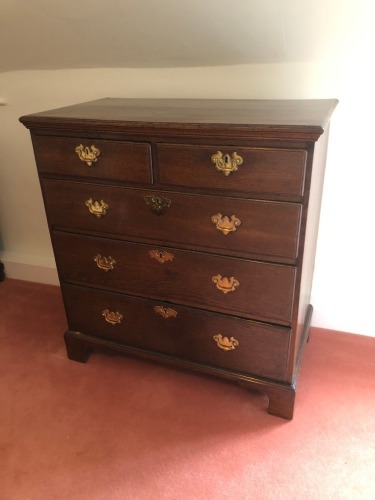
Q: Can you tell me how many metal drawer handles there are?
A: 8